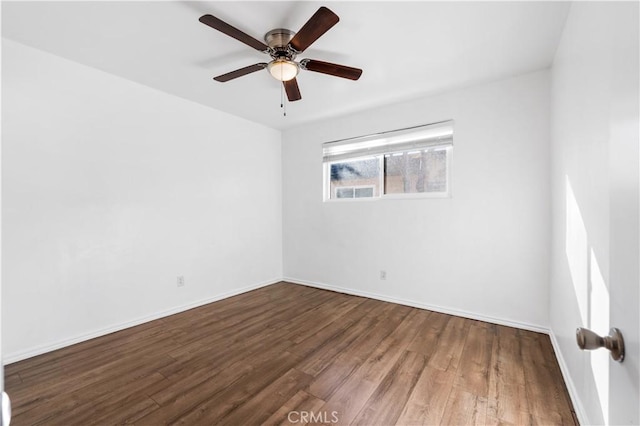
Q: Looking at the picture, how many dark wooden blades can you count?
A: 5